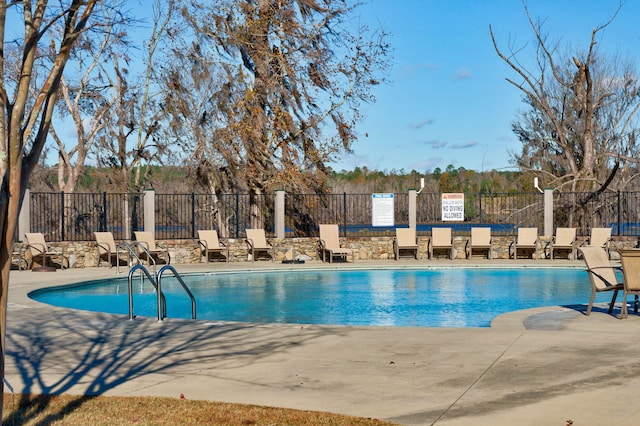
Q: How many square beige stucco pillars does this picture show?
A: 5